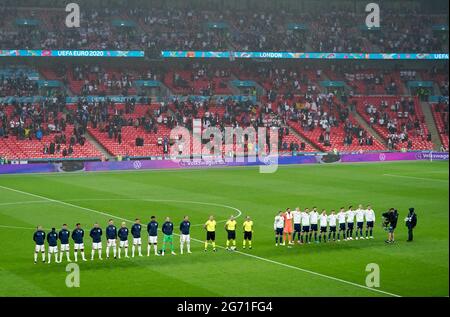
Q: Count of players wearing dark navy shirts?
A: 11